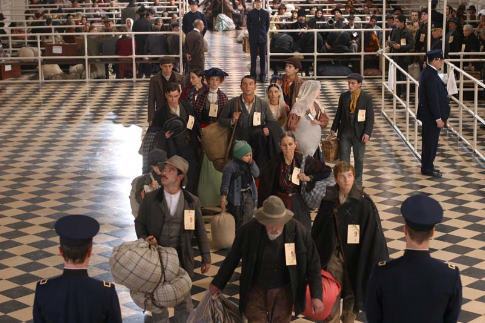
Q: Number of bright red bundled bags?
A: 1